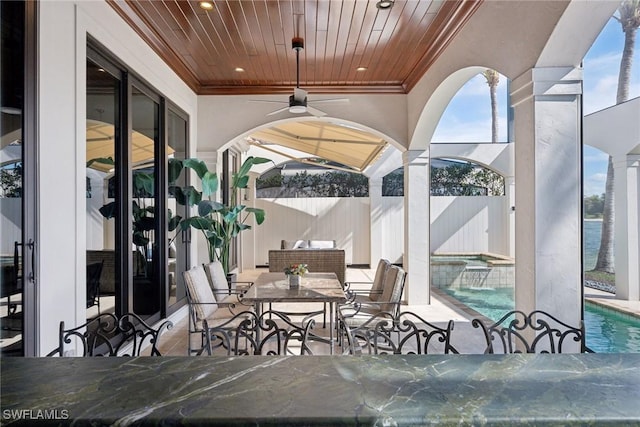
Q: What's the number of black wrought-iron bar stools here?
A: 4